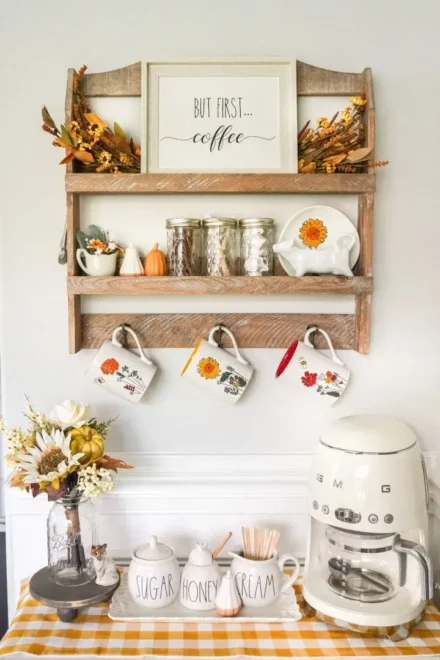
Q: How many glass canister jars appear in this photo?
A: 3